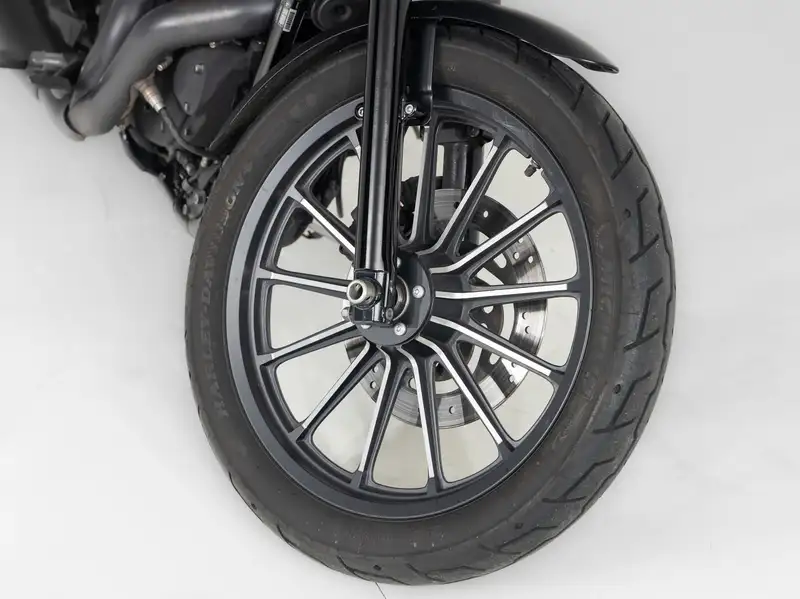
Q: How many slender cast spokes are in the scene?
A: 13